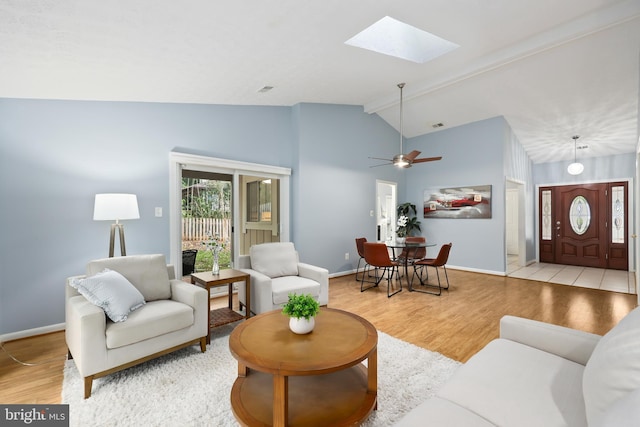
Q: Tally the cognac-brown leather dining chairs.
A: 4